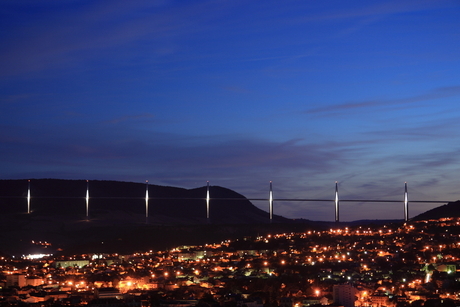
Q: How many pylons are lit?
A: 7